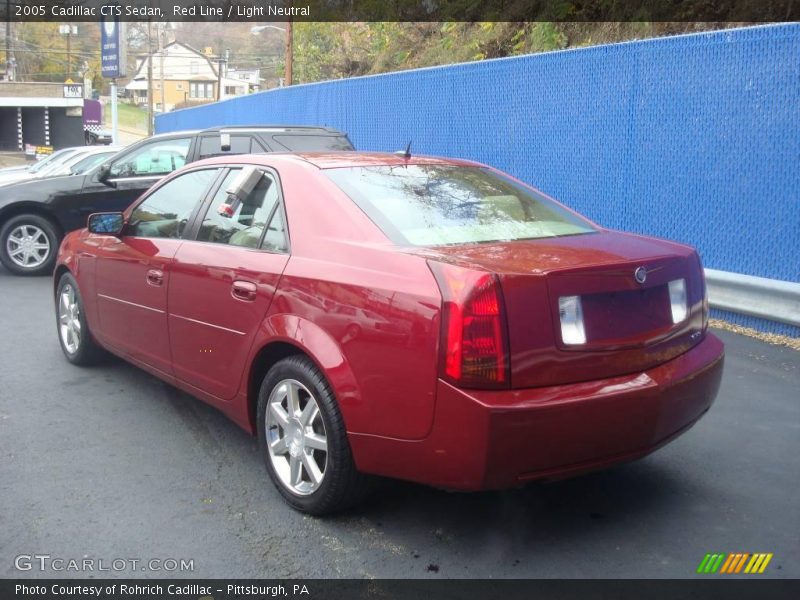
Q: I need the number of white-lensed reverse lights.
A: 2